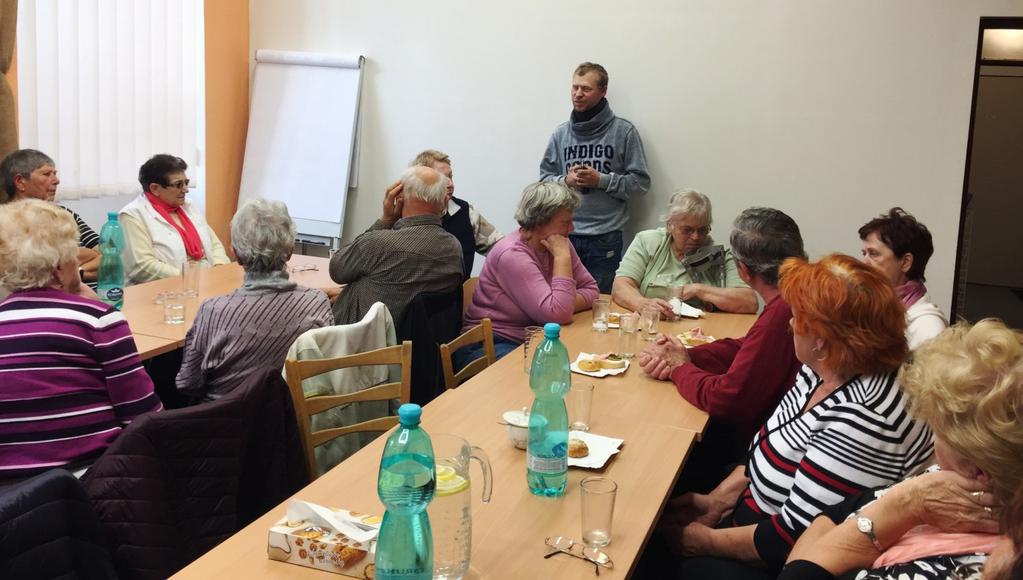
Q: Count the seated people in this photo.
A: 12